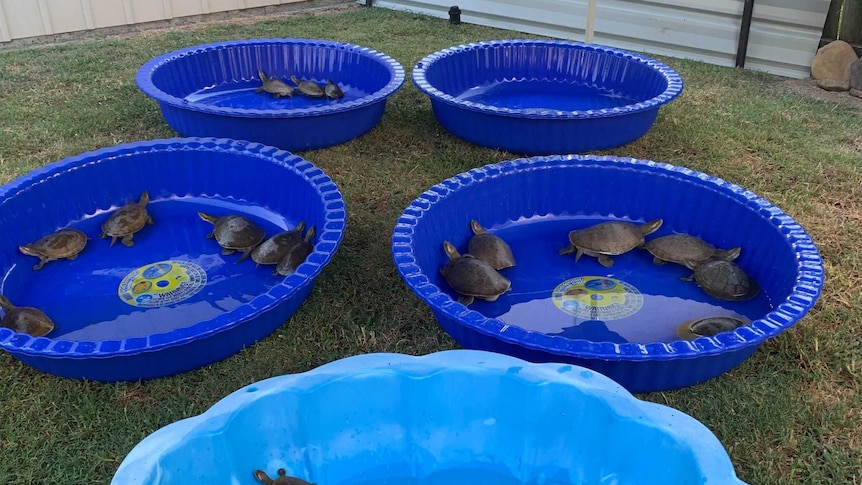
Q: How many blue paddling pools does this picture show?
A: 5